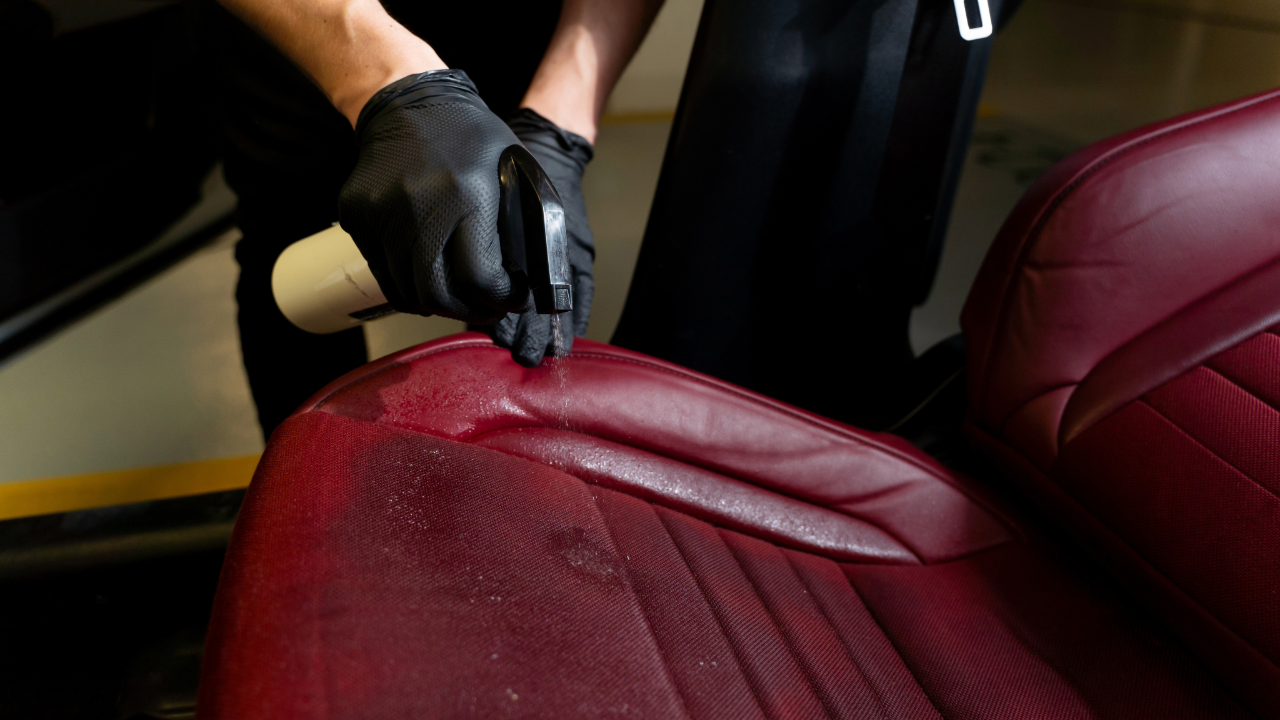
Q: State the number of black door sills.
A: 1